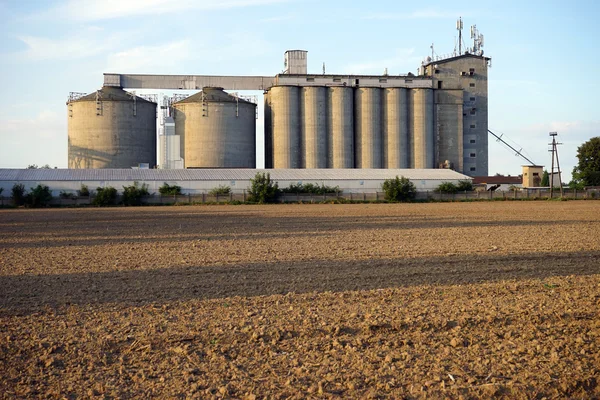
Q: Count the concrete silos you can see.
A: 8